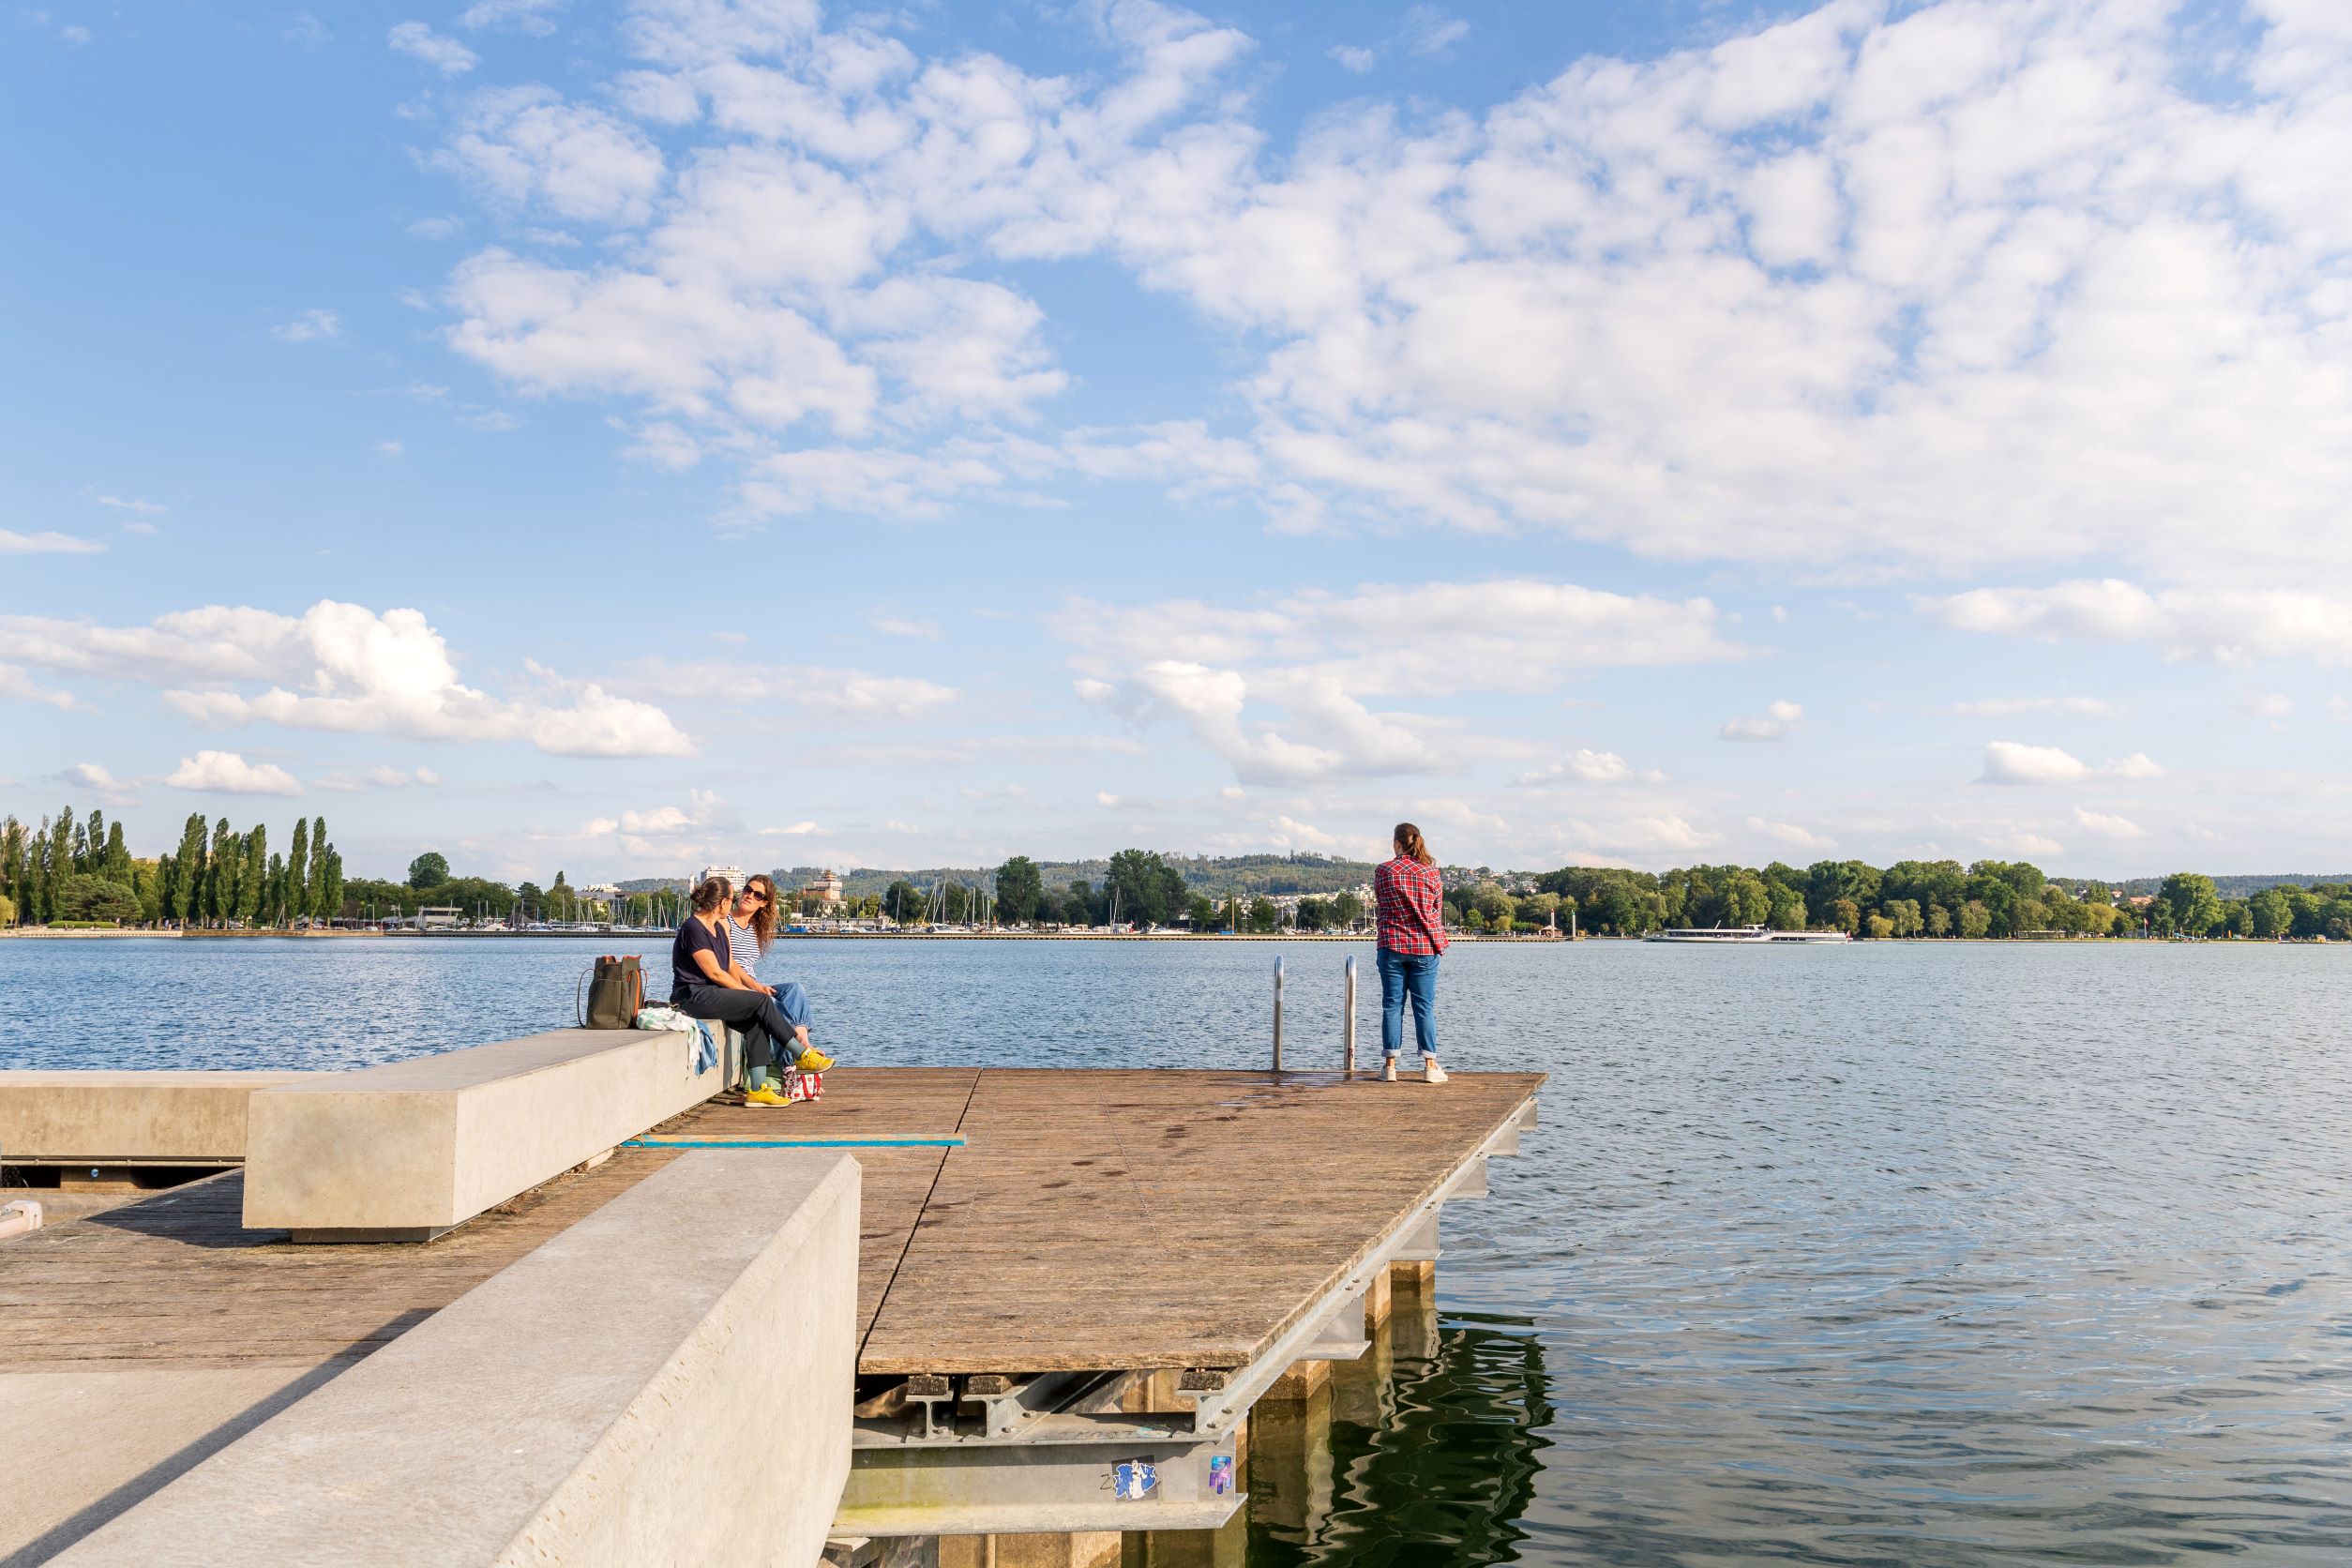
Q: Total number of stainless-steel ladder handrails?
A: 2